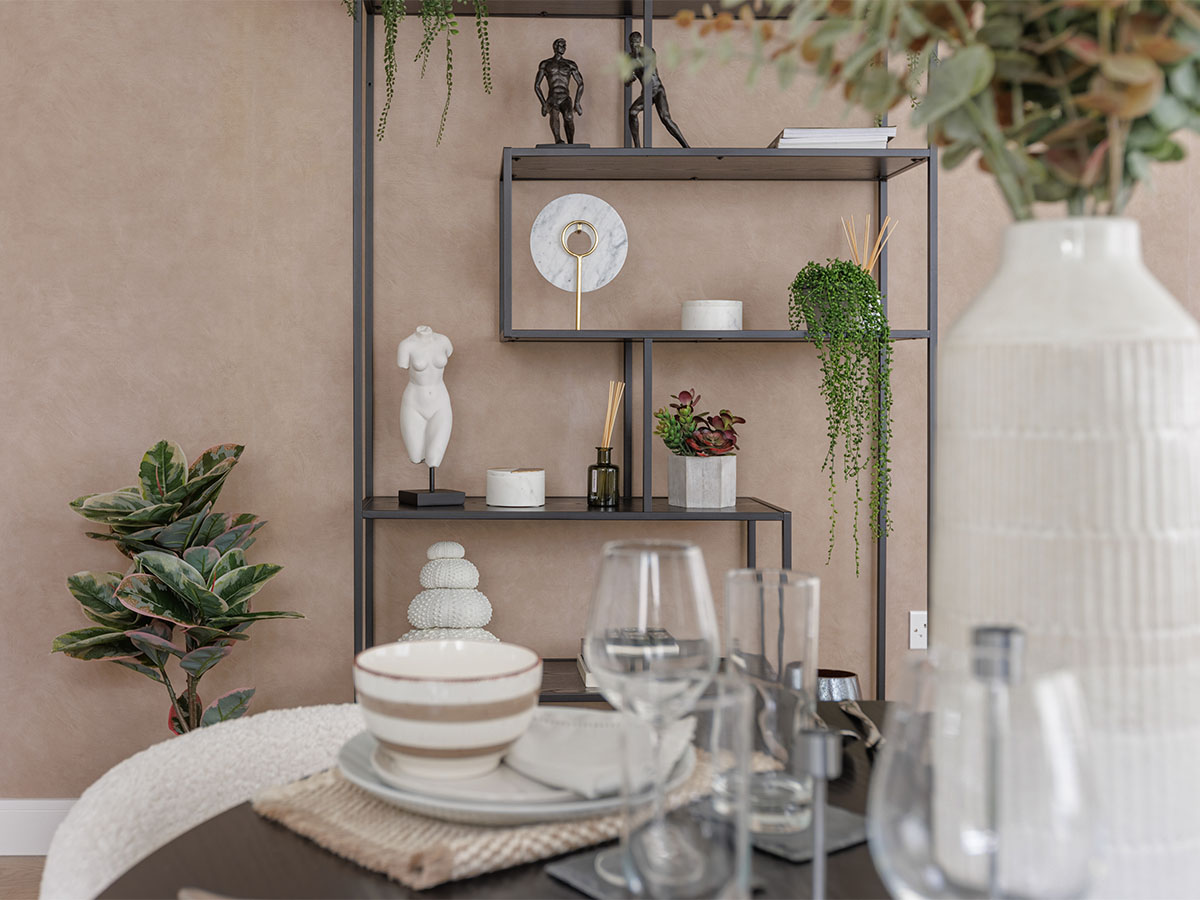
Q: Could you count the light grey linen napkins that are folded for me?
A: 1